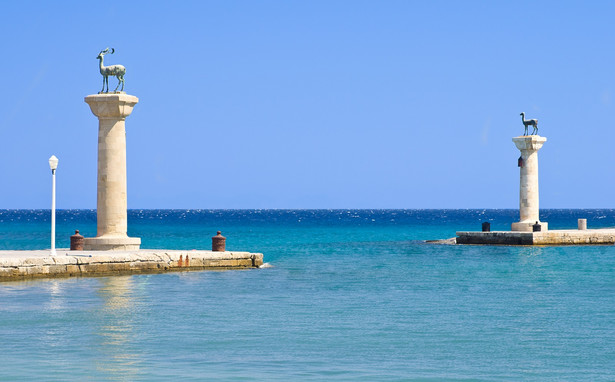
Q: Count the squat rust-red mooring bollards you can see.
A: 2